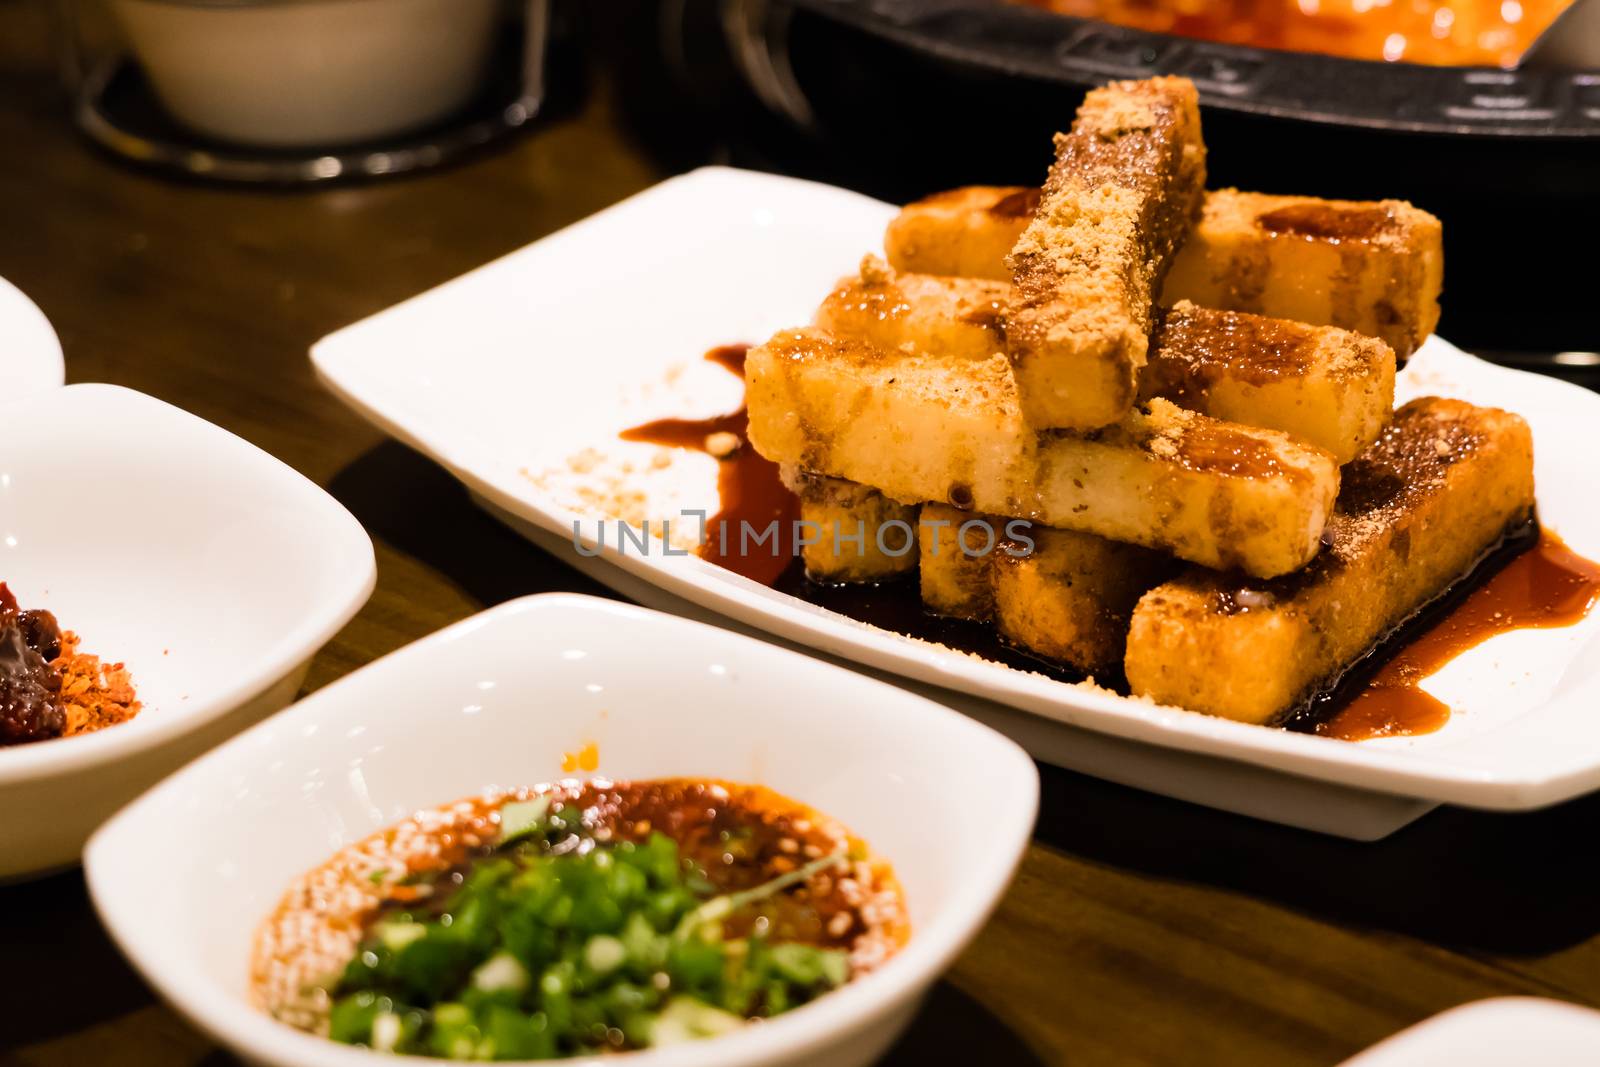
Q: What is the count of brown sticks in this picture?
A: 8